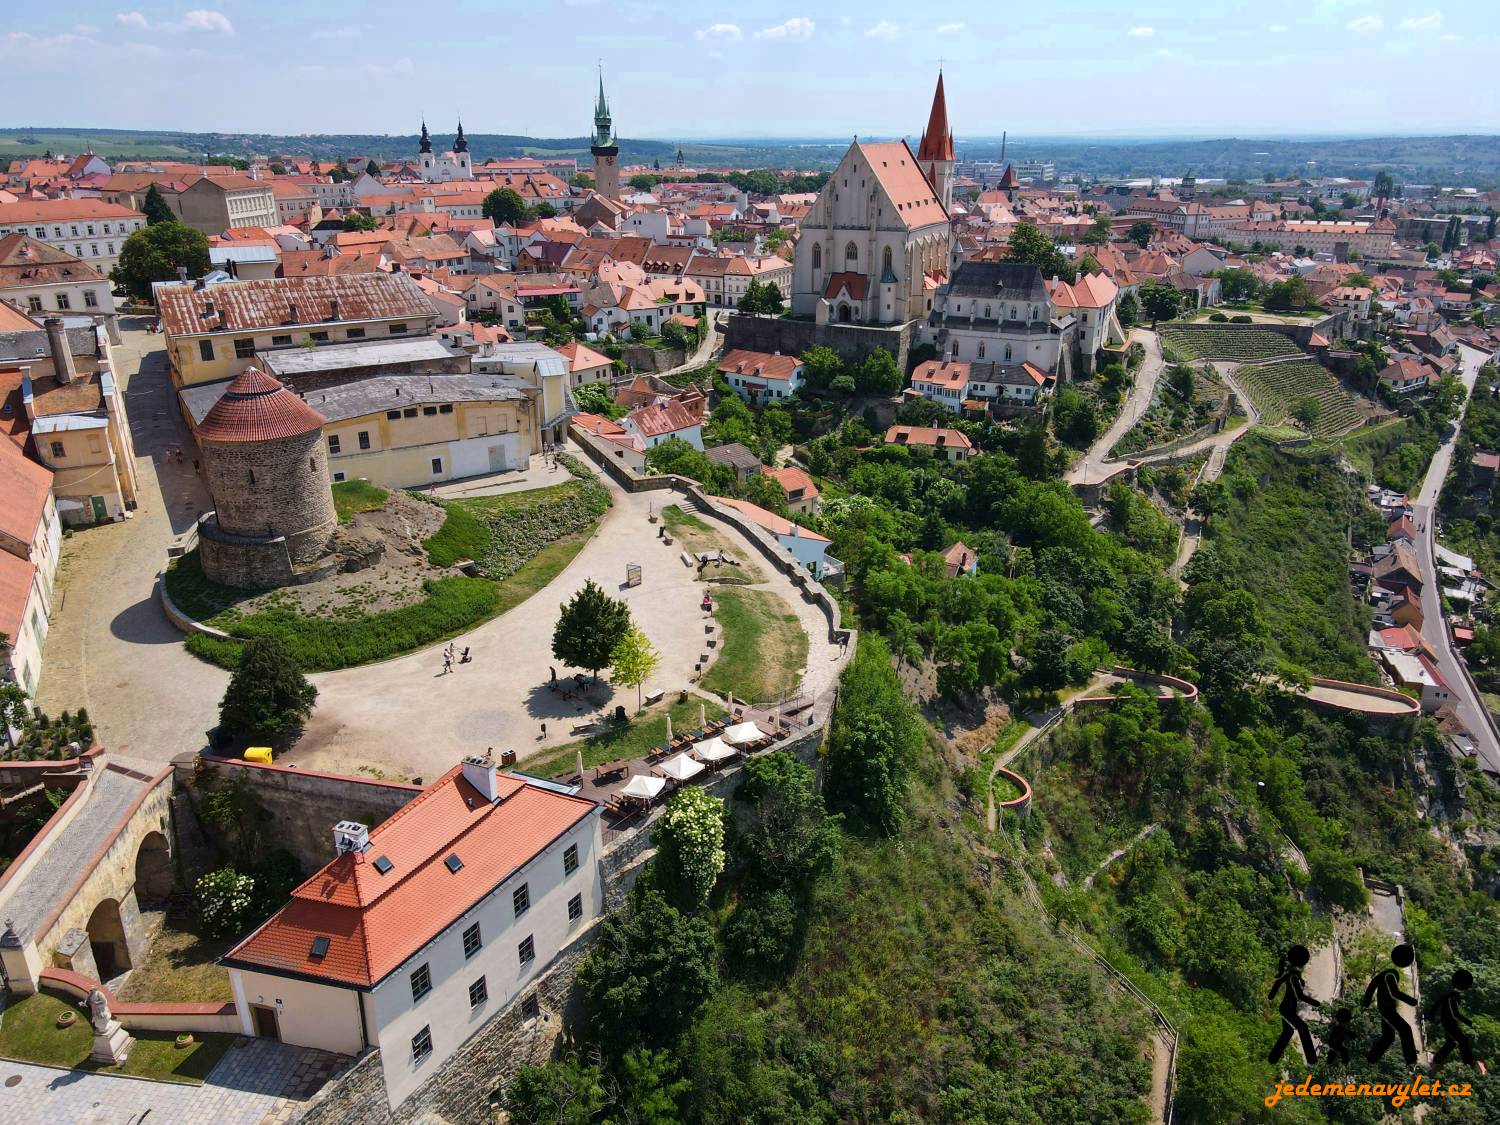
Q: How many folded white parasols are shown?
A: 5